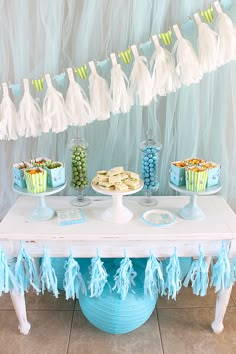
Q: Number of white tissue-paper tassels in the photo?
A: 11